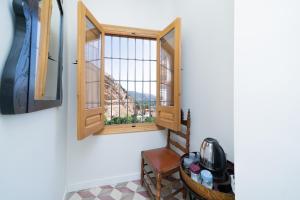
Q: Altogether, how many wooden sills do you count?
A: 1